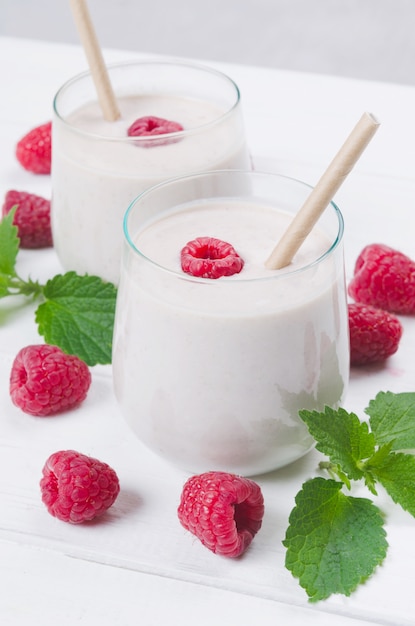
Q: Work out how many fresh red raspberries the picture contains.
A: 9